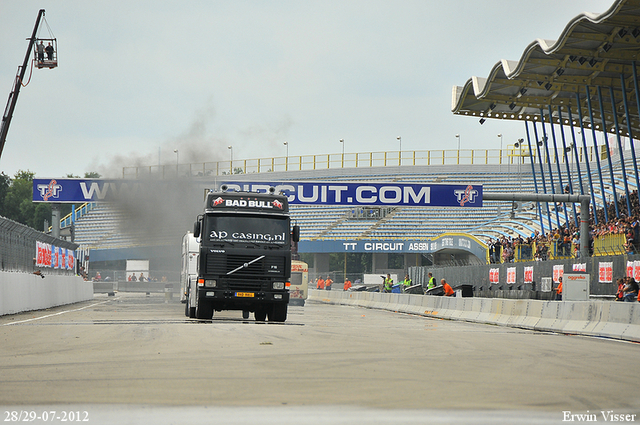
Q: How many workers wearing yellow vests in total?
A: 3